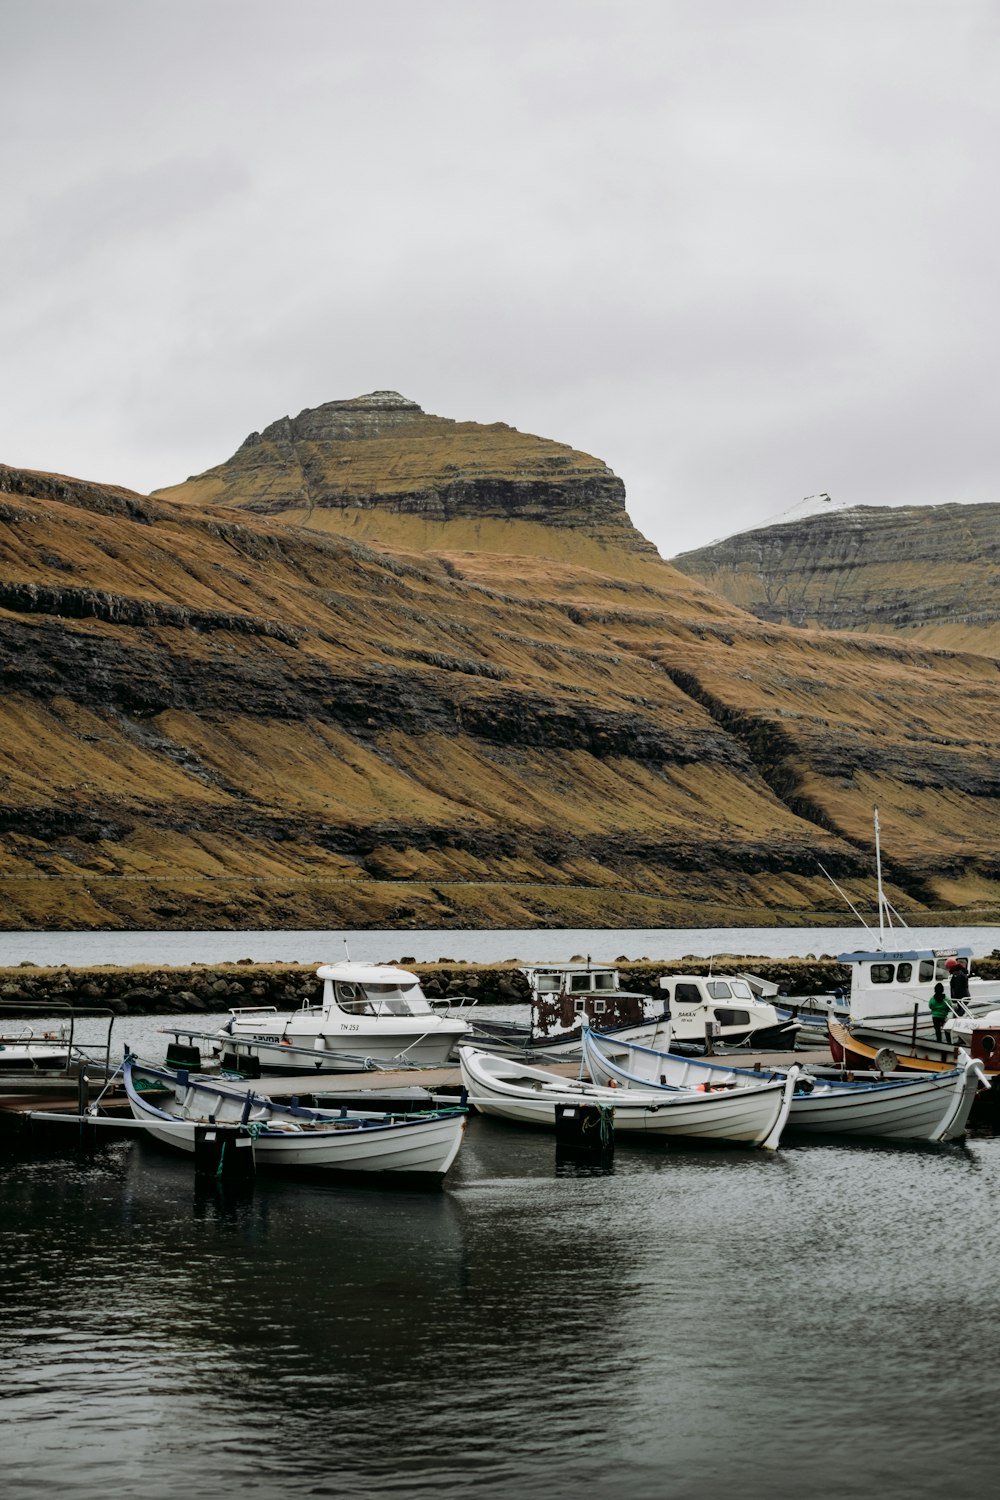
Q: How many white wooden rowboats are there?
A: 3